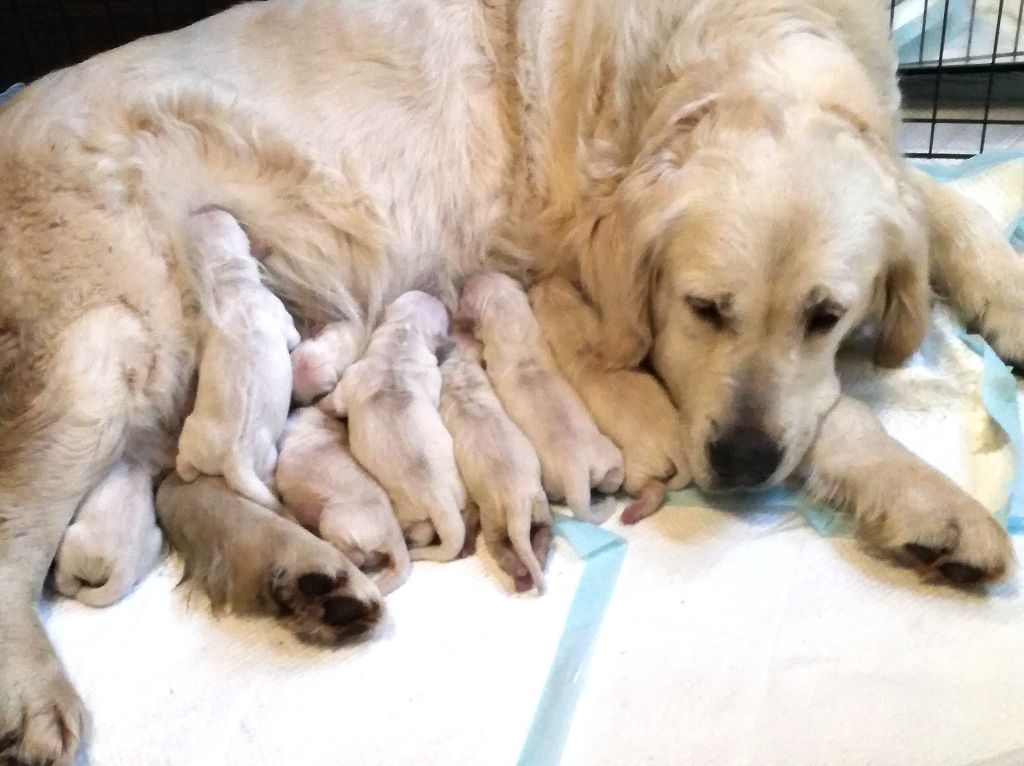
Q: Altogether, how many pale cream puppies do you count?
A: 8